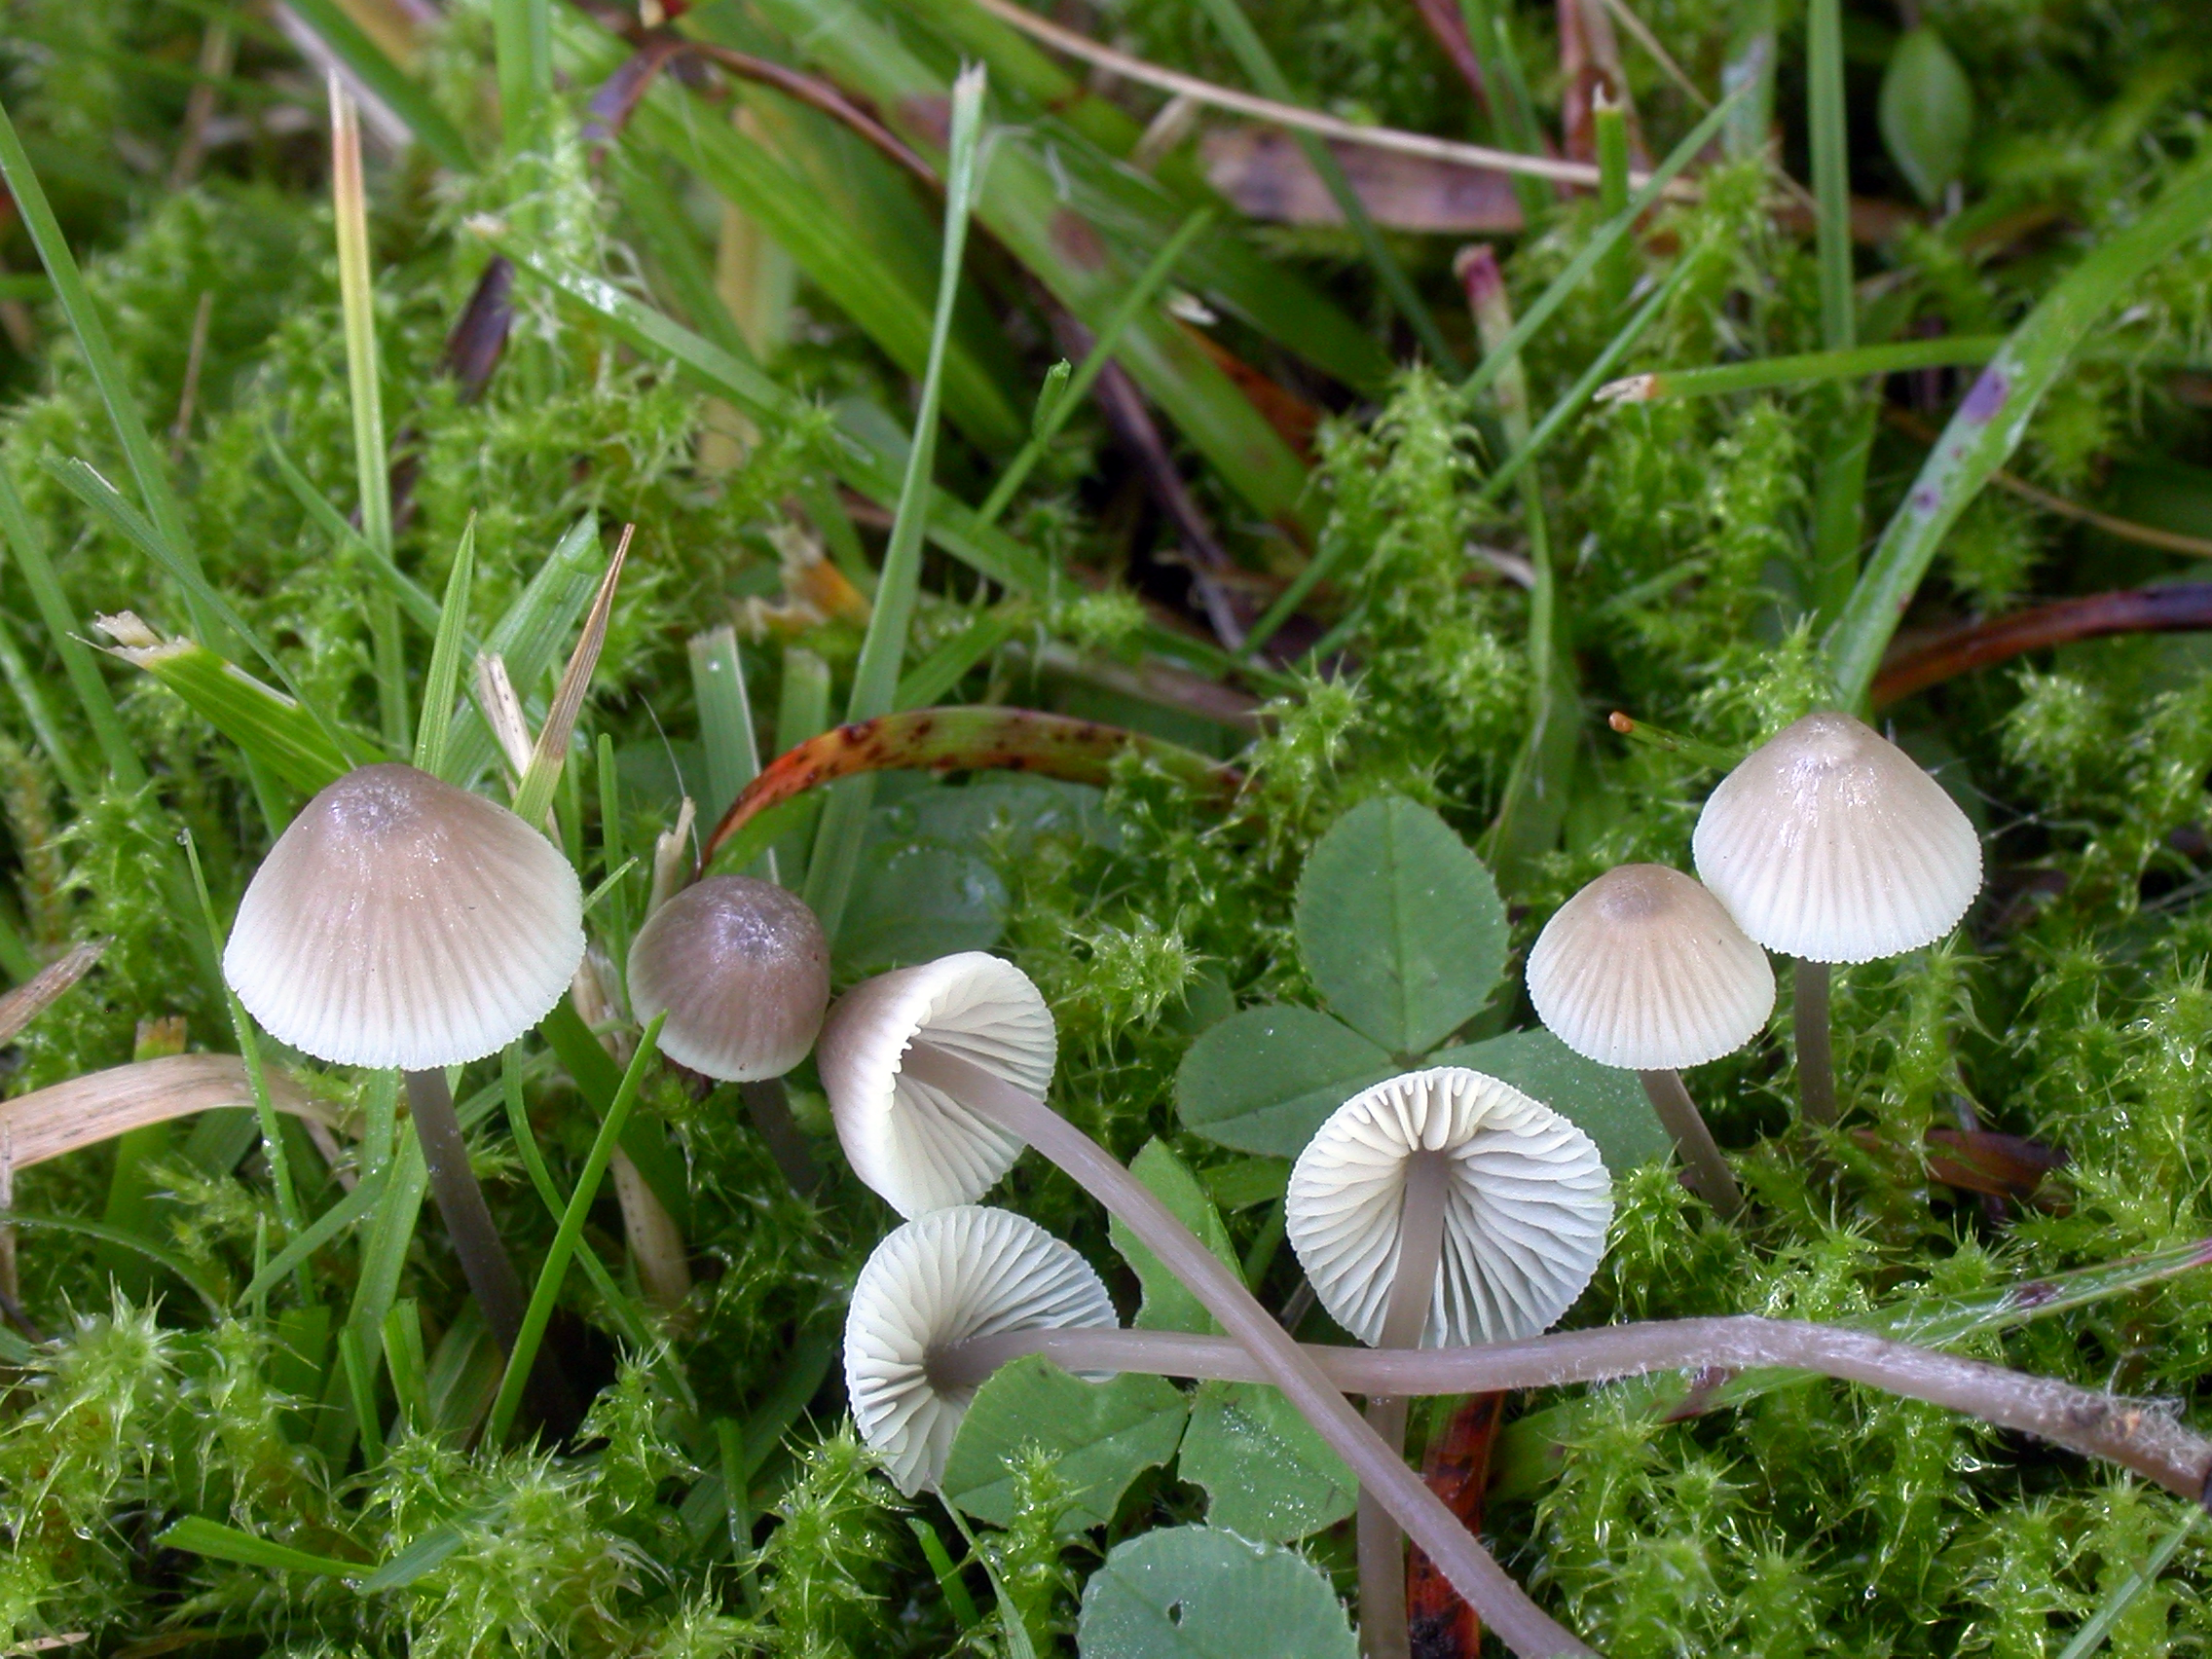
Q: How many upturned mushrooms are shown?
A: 3